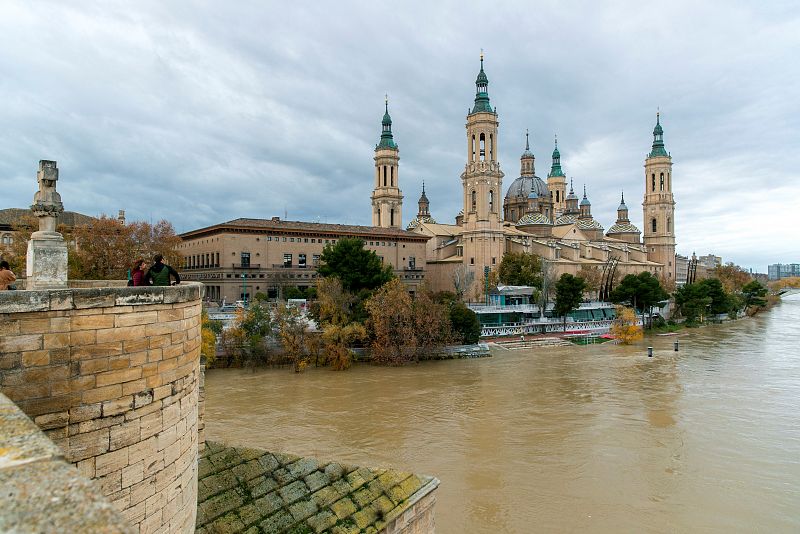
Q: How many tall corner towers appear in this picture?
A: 4